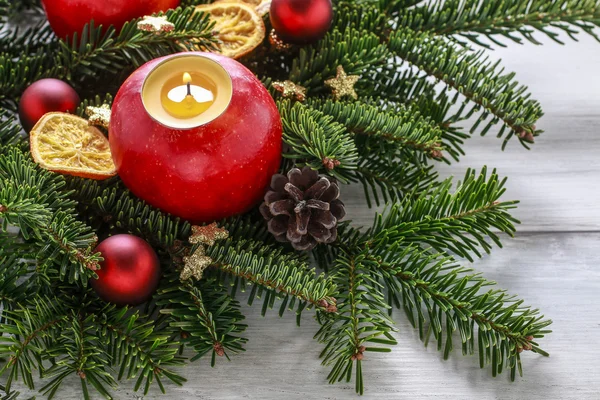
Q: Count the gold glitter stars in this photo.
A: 6